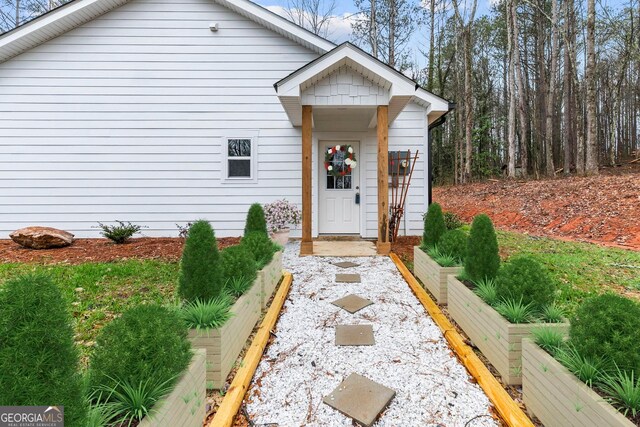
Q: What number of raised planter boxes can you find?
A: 6